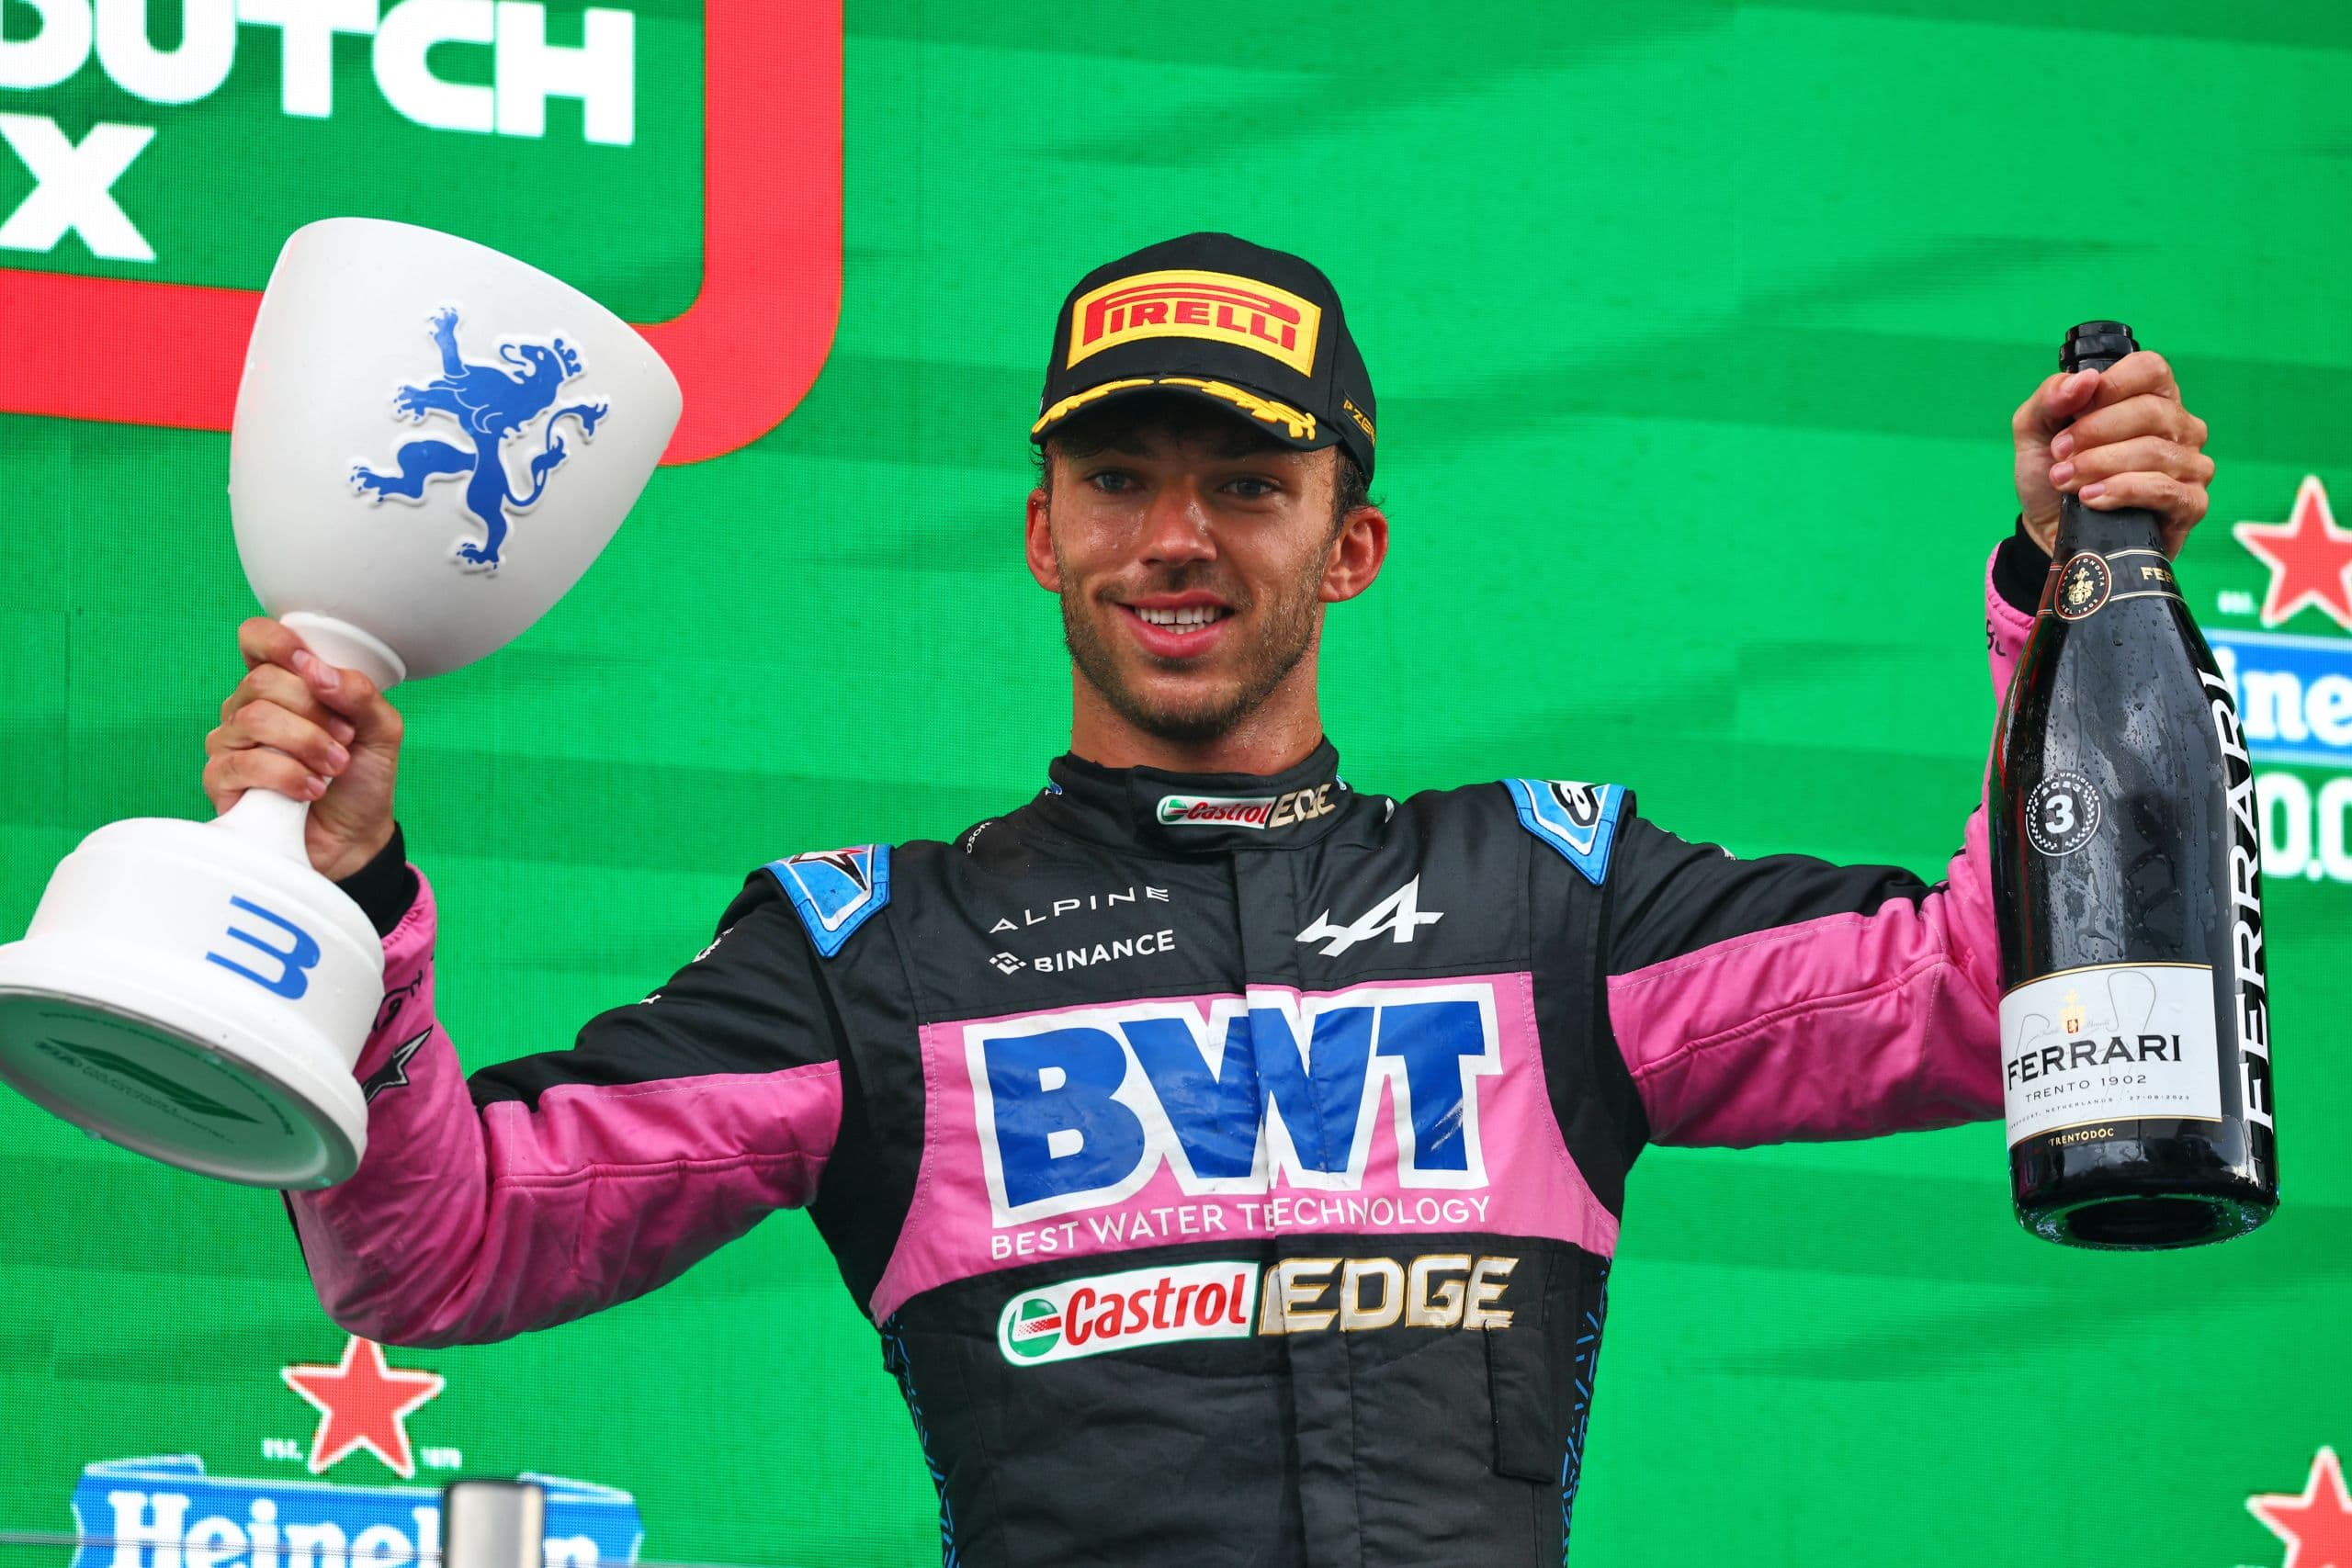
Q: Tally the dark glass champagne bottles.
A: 1